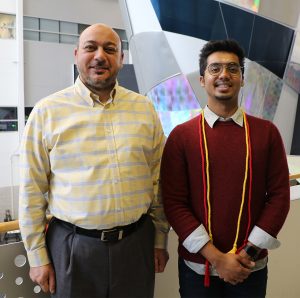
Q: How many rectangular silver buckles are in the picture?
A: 1